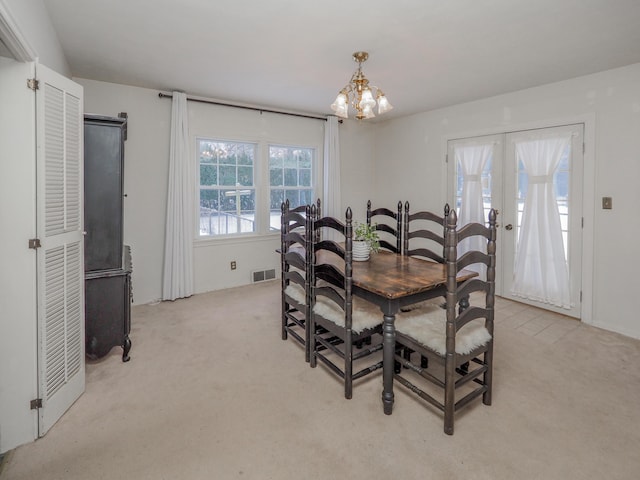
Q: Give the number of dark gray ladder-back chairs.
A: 6